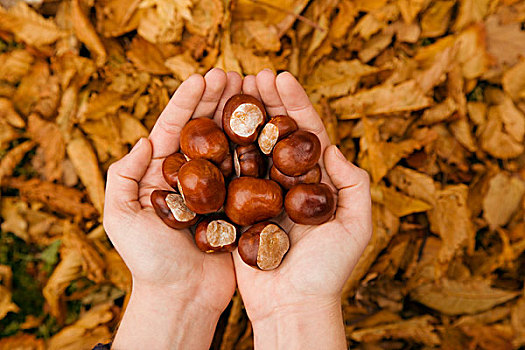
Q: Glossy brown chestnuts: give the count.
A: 14